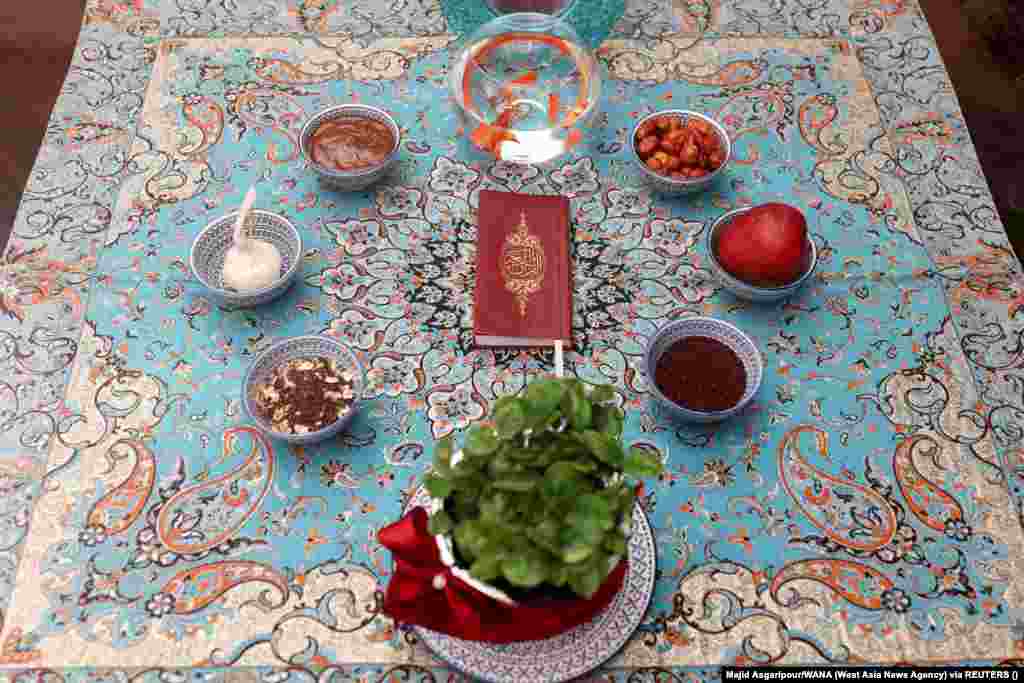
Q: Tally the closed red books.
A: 1